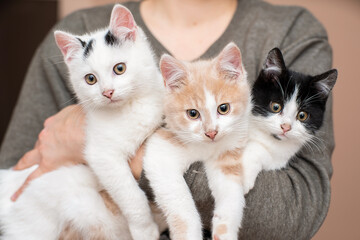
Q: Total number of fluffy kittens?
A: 3